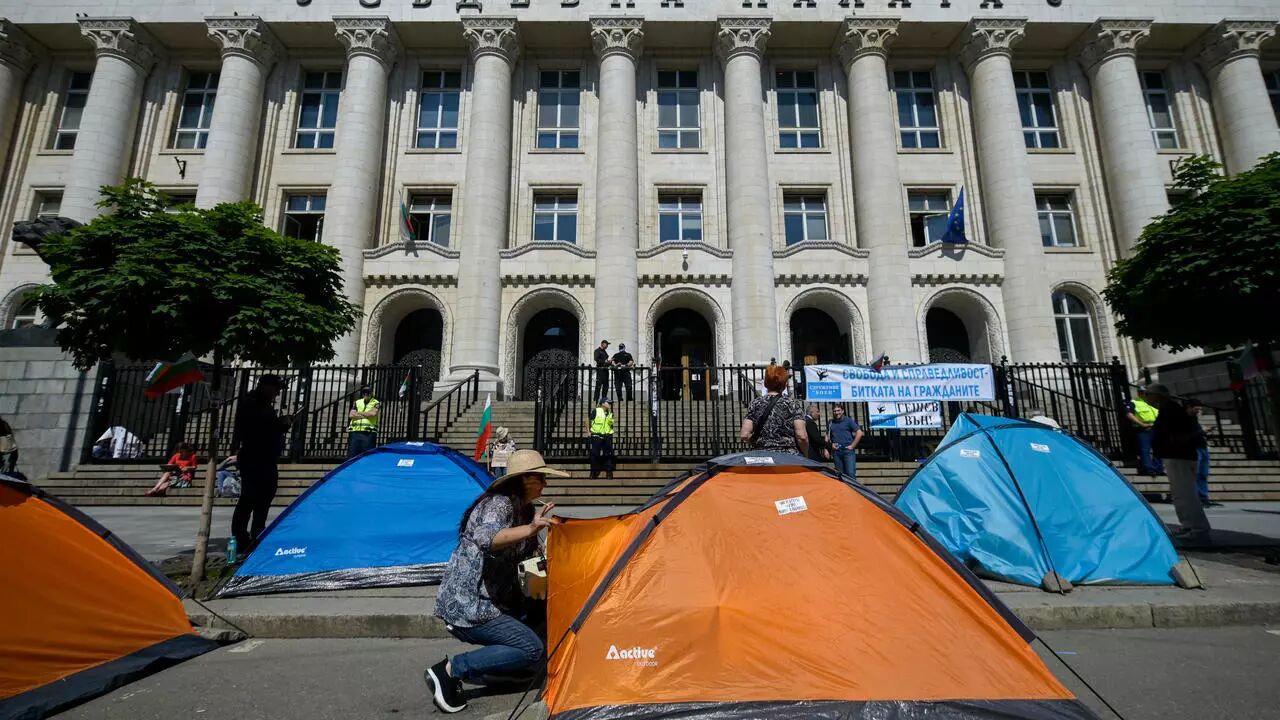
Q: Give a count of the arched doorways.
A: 5